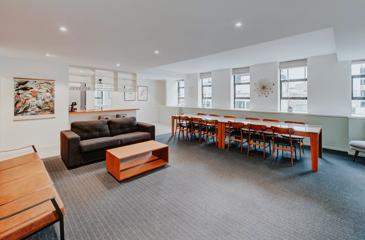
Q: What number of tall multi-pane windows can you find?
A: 5